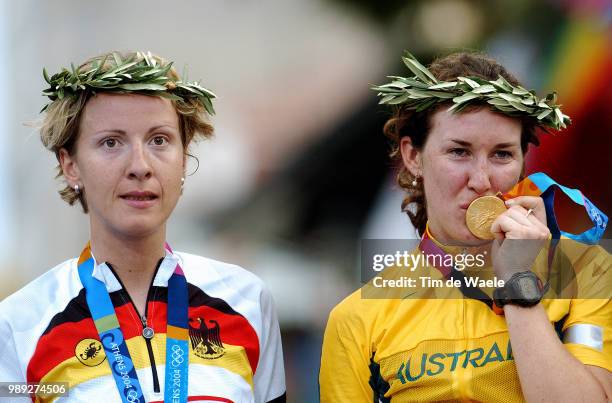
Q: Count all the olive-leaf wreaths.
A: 2